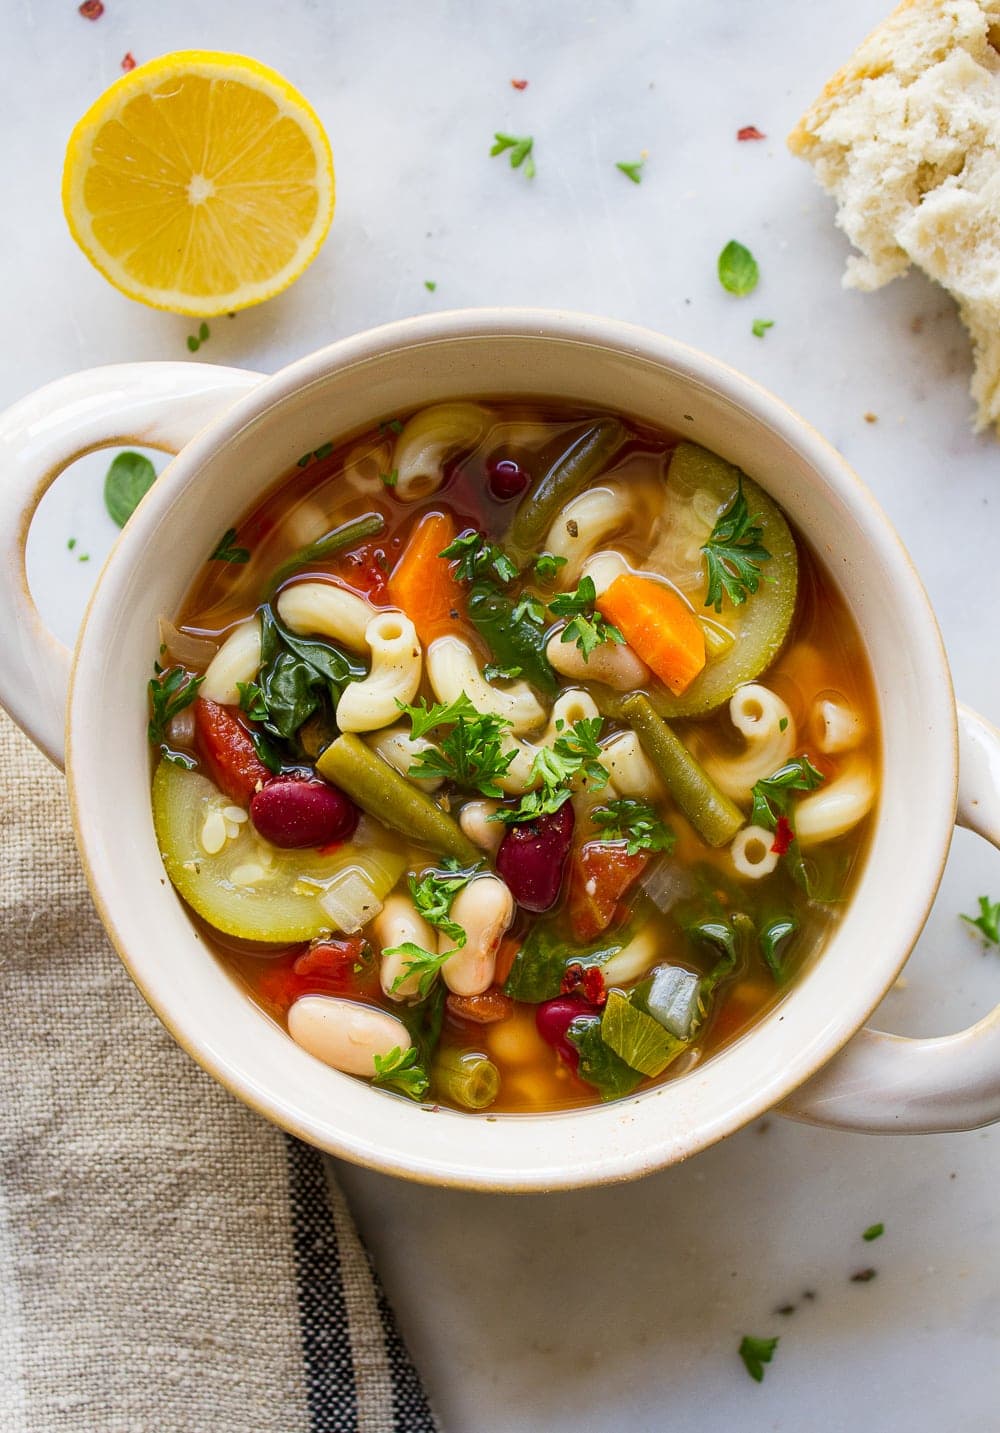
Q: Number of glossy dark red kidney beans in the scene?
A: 4